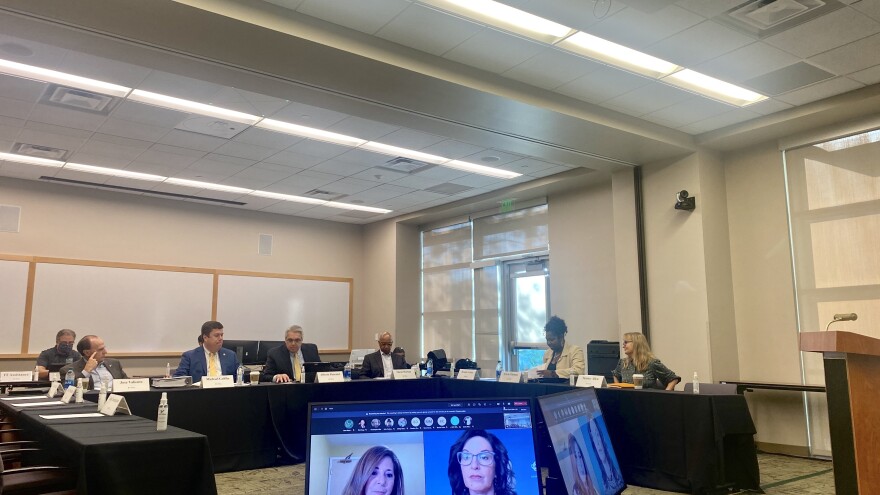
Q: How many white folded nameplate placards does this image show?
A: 11